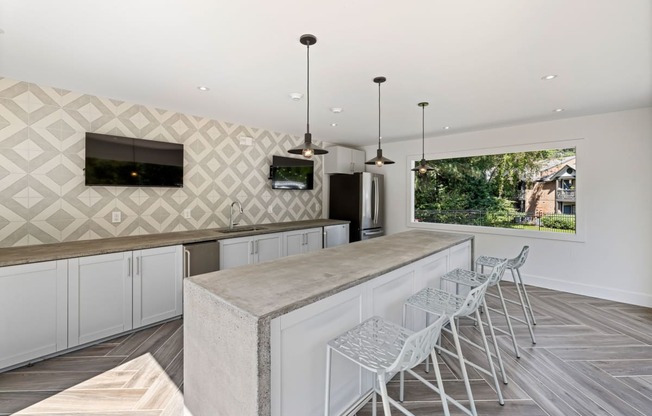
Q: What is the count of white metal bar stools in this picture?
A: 4